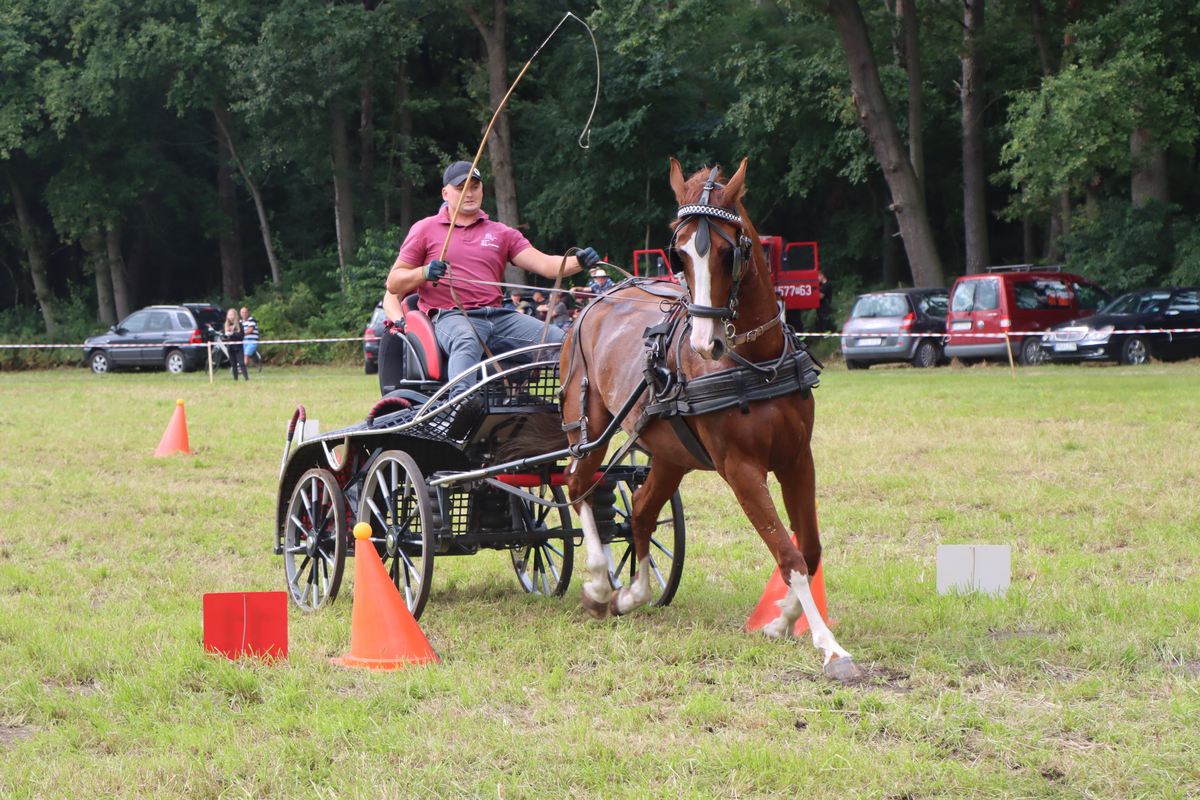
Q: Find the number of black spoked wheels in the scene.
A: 4